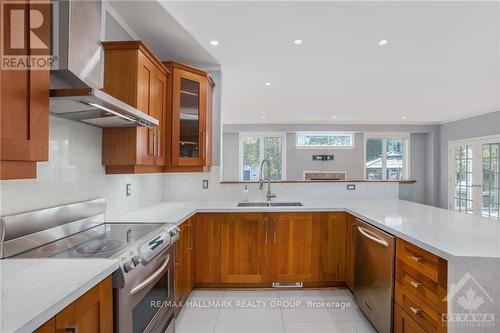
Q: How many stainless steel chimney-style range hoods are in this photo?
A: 1